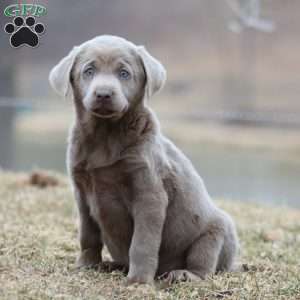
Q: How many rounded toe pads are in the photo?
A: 4